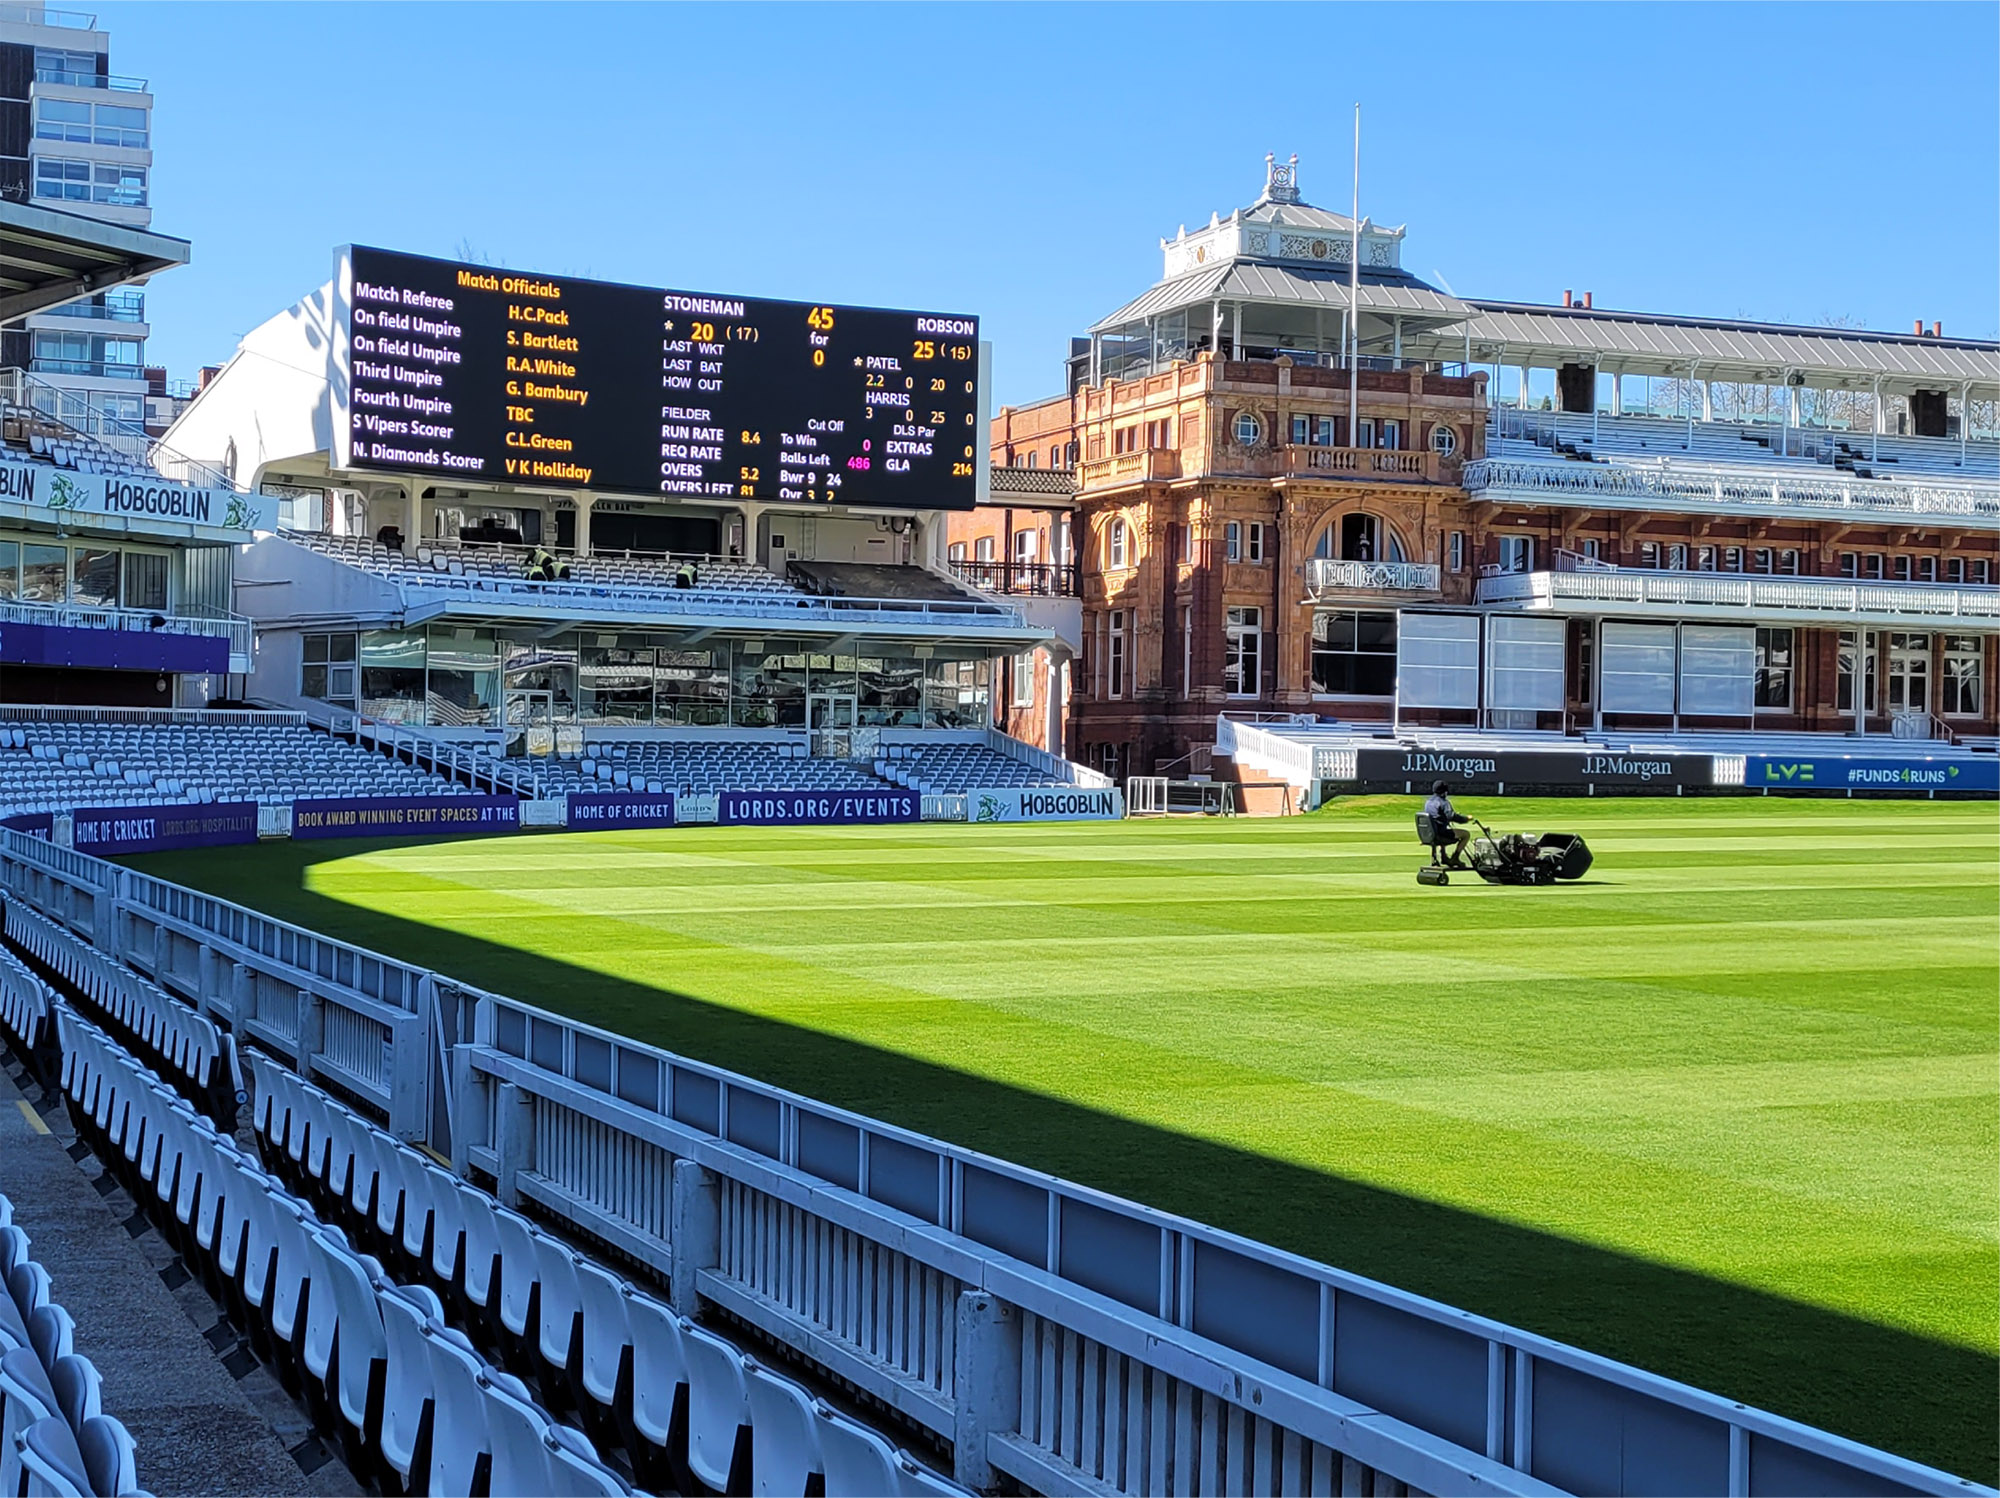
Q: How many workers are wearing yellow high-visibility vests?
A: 4